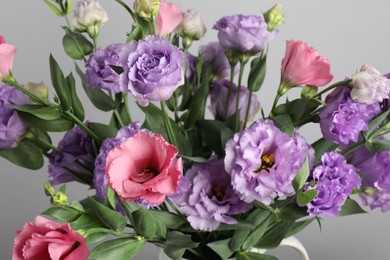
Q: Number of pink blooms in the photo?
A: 5